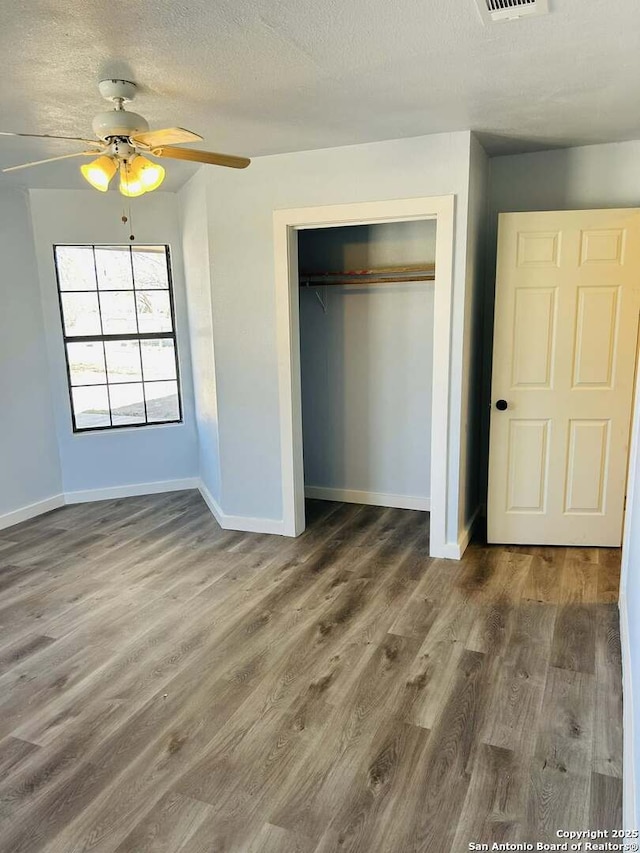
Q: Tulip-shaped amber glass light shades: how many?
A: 3